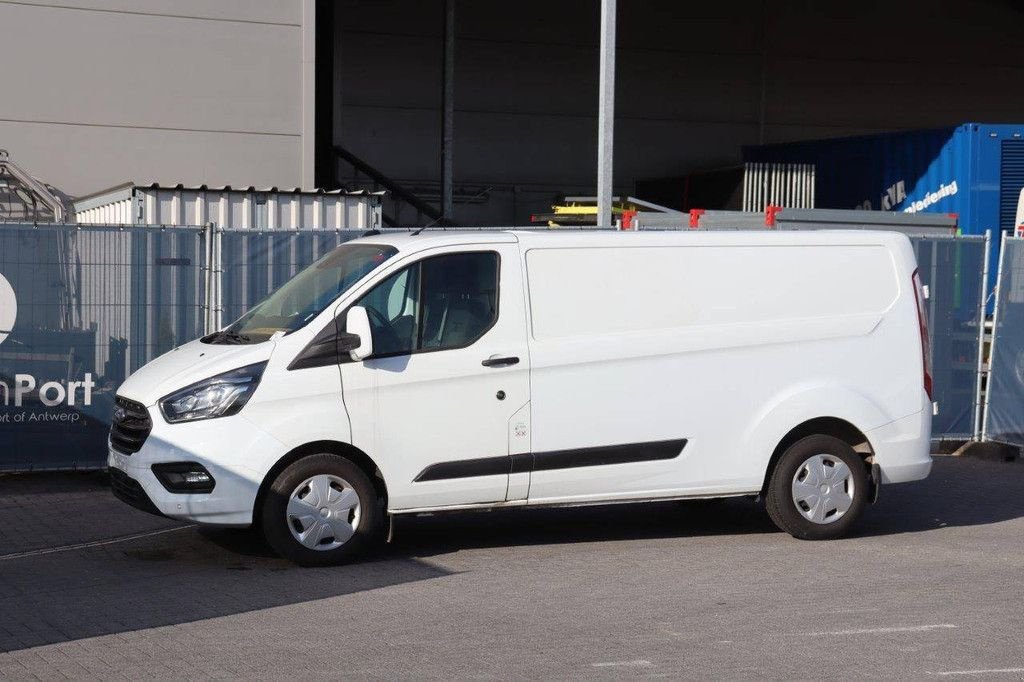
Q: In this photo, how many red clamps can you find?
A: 3